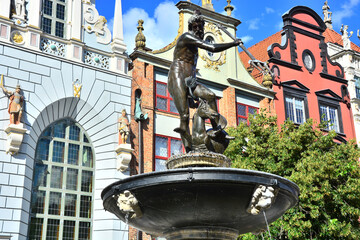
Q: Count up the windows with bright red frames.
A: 4